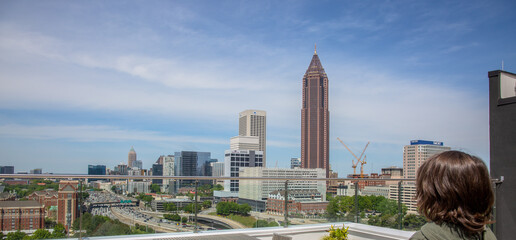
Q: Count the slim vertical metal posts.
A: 5